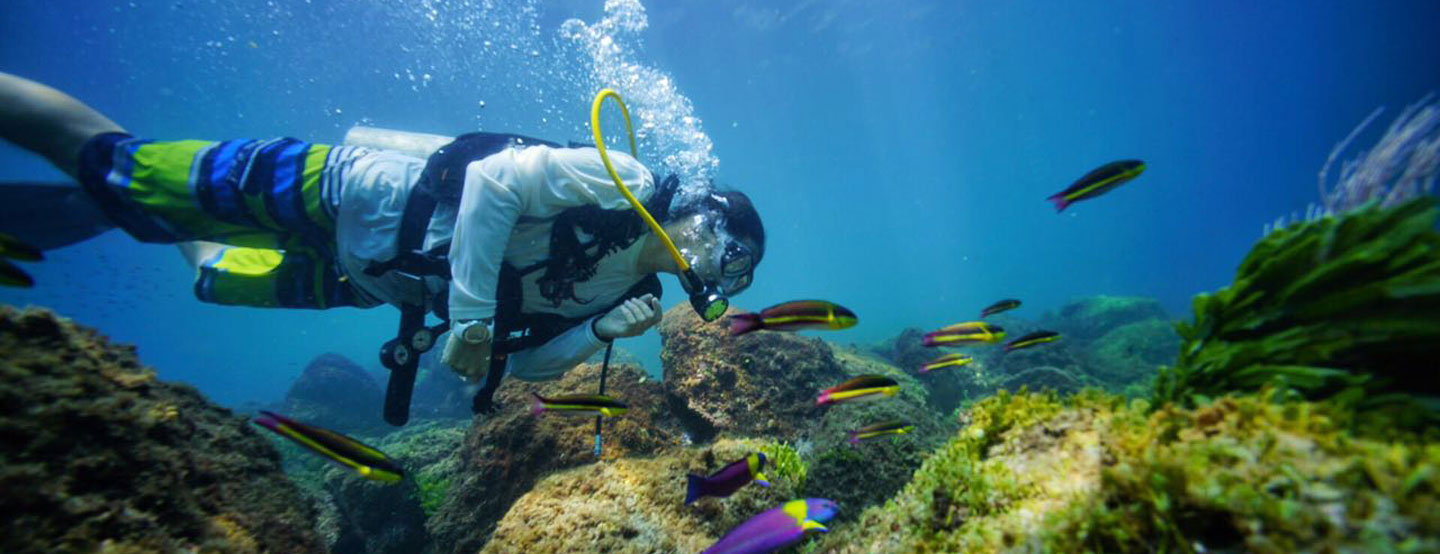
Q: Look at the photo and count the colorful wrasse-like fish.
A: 14